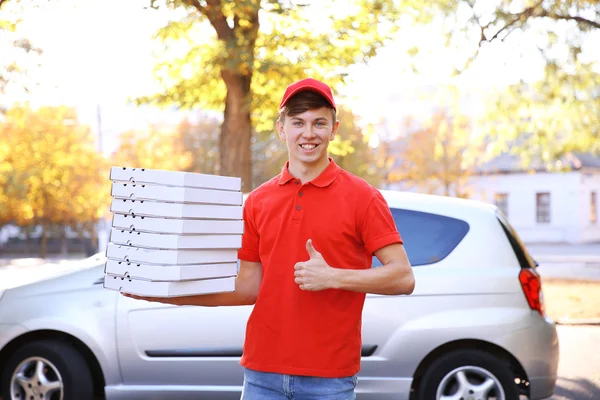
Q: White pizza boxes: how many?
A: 8